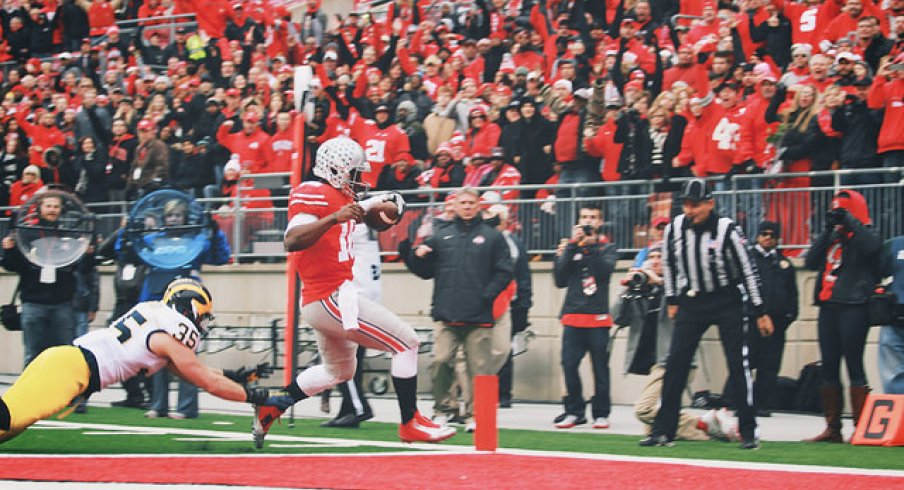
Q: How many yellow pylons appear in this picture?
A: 0